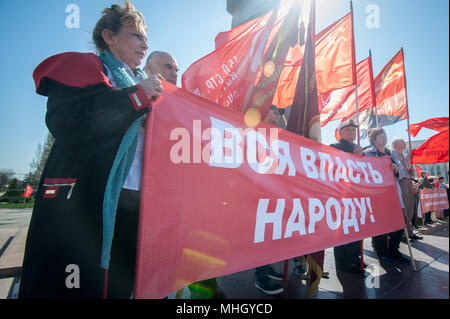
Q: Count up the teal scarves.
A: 1